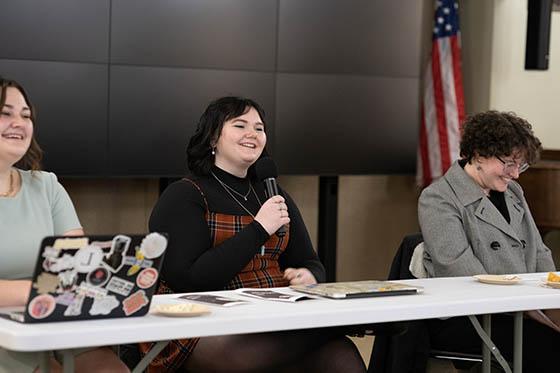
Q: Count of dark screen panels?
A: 6